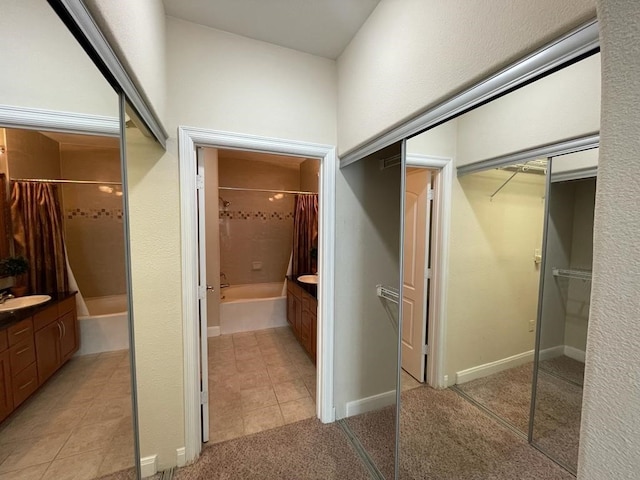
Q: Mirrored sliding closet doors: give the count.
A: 2